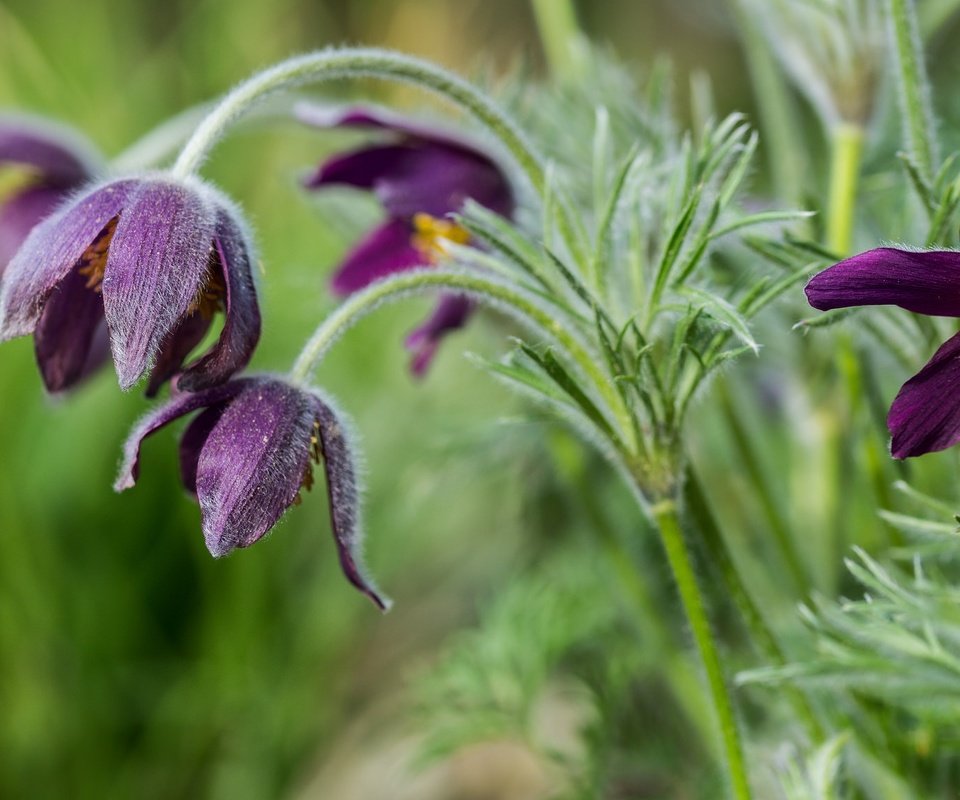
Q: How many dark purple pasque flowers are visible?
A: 5